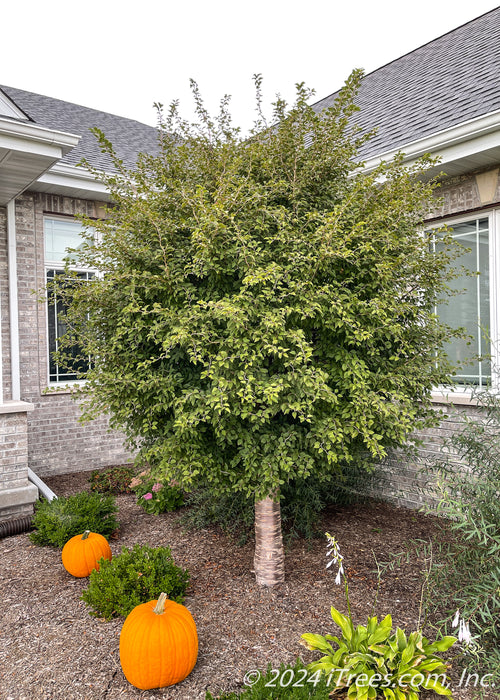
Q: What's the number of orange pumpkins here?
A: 2